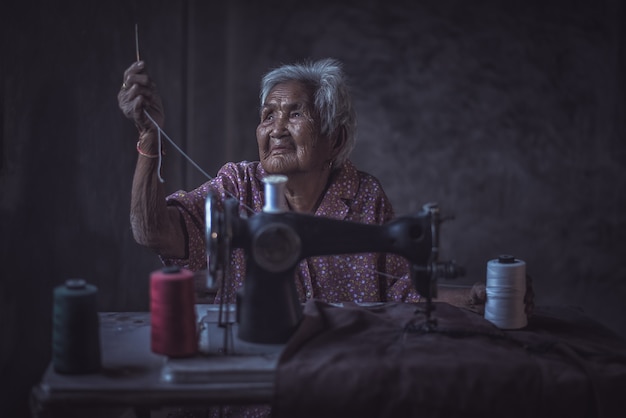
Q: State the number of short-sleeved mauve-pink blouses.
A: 1